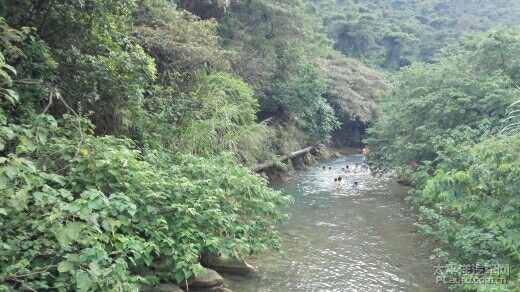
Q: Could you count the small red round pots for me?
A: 0